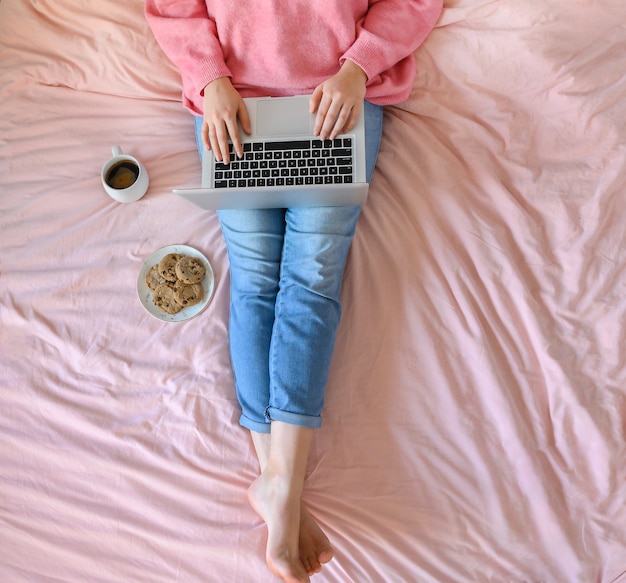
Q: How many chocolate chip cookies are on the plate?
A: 5